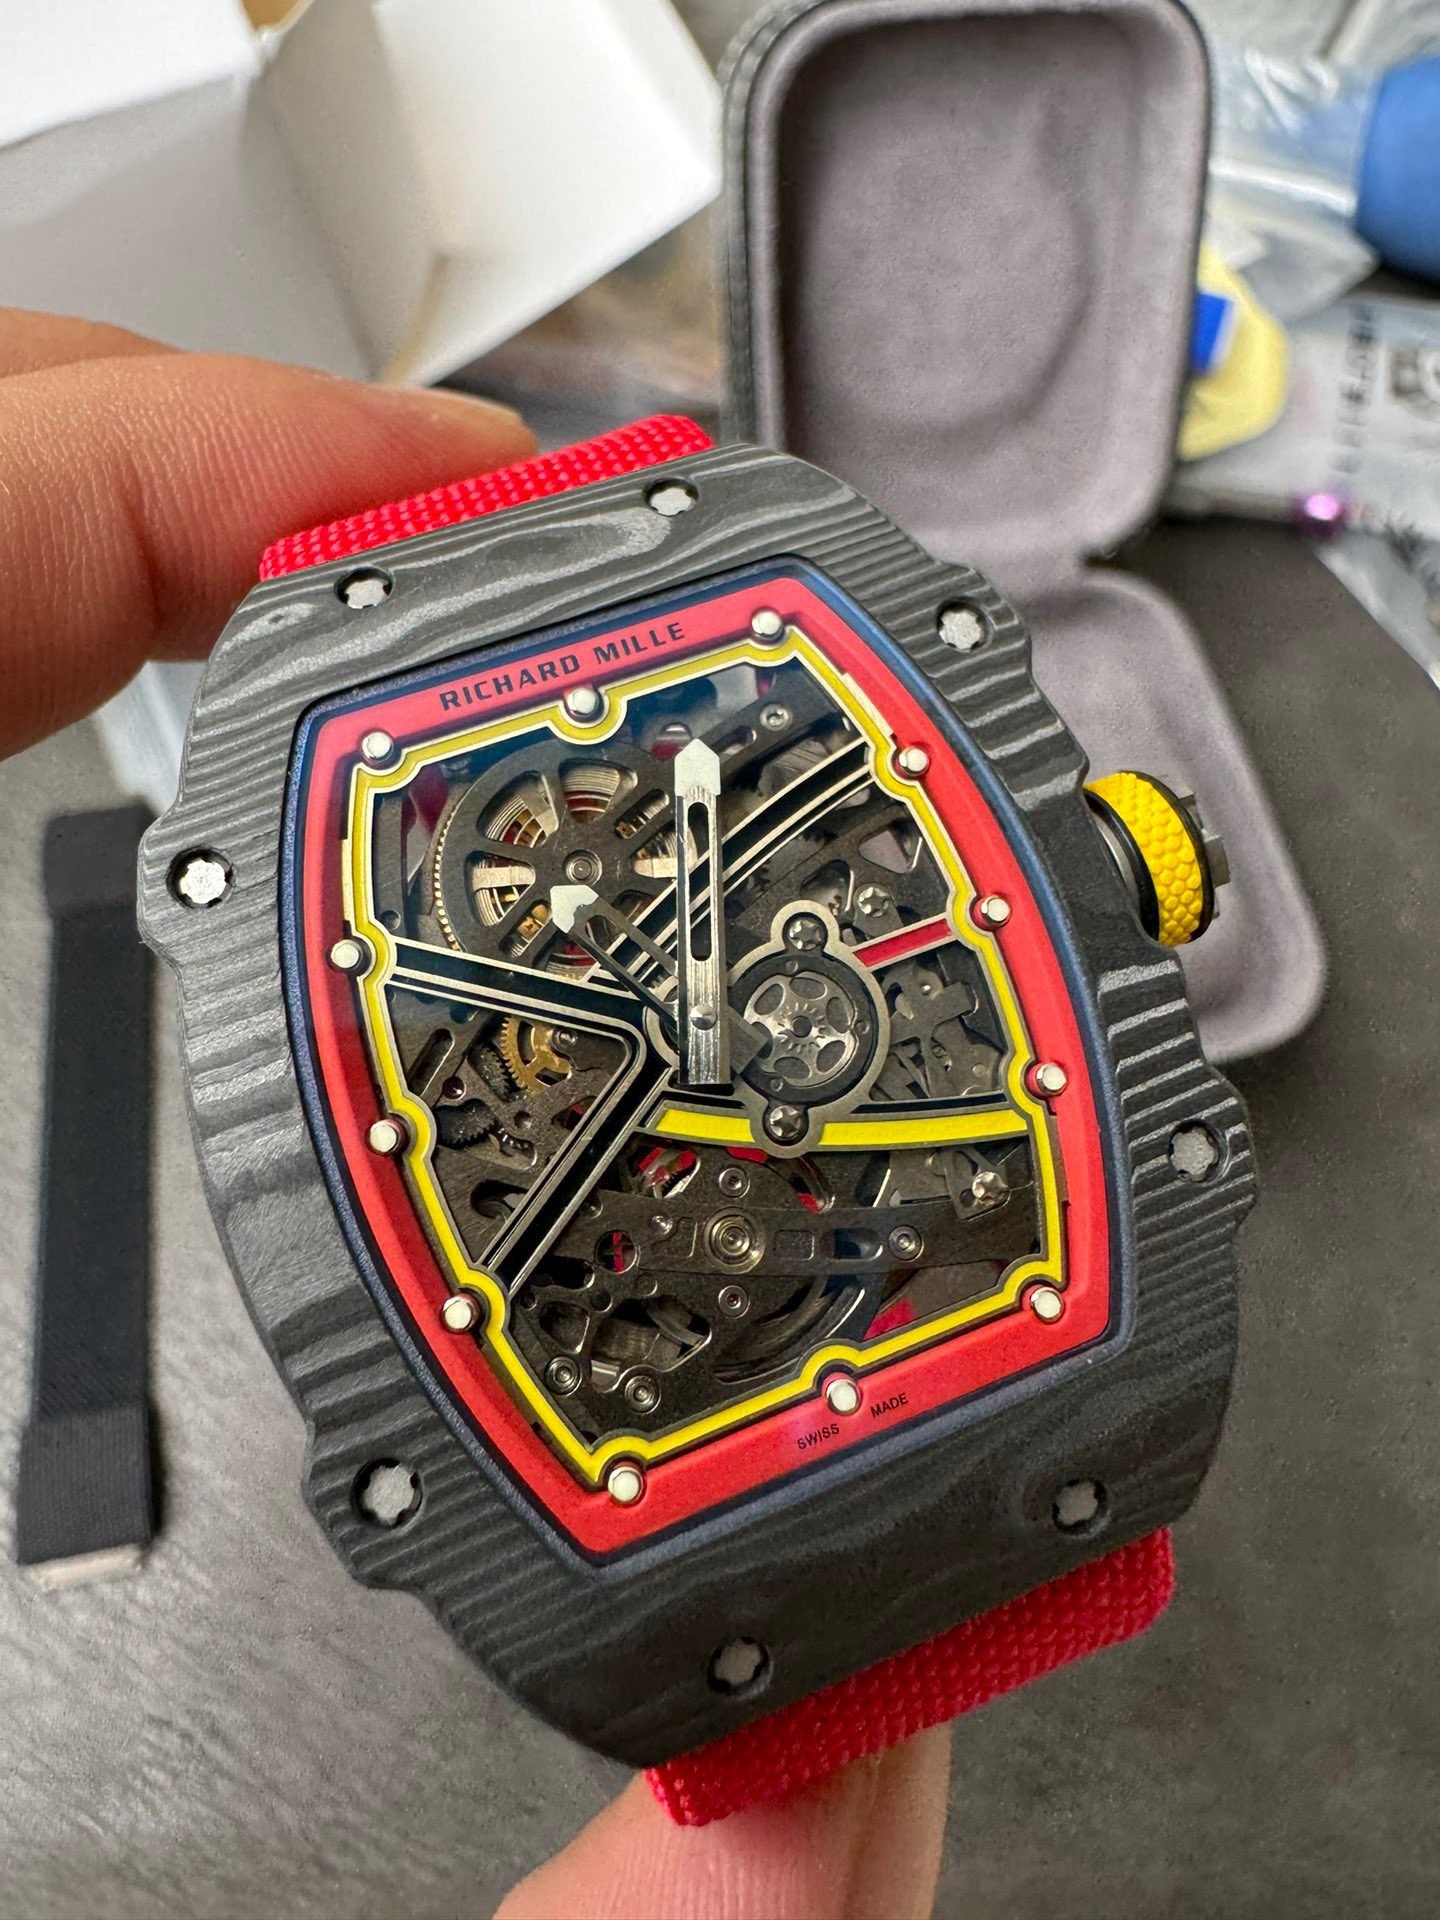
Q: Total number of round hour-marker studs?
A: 12